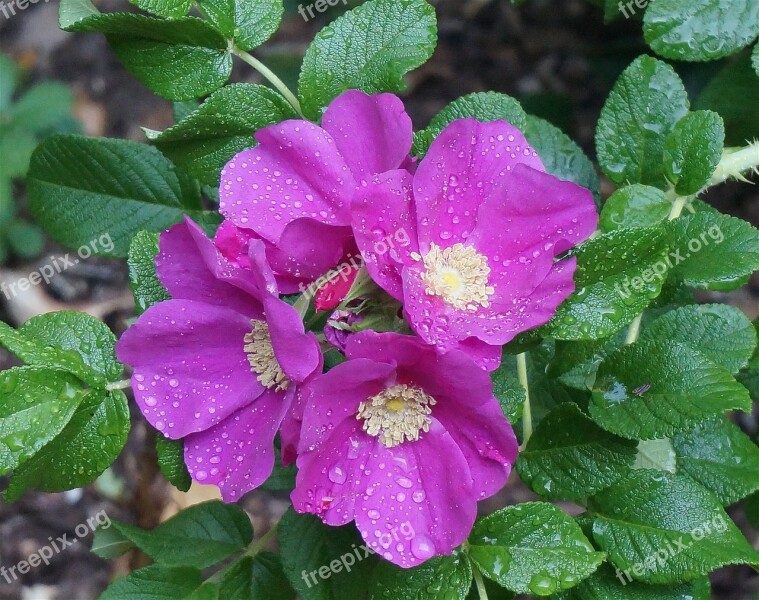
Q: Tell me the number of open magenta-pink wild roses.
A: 4